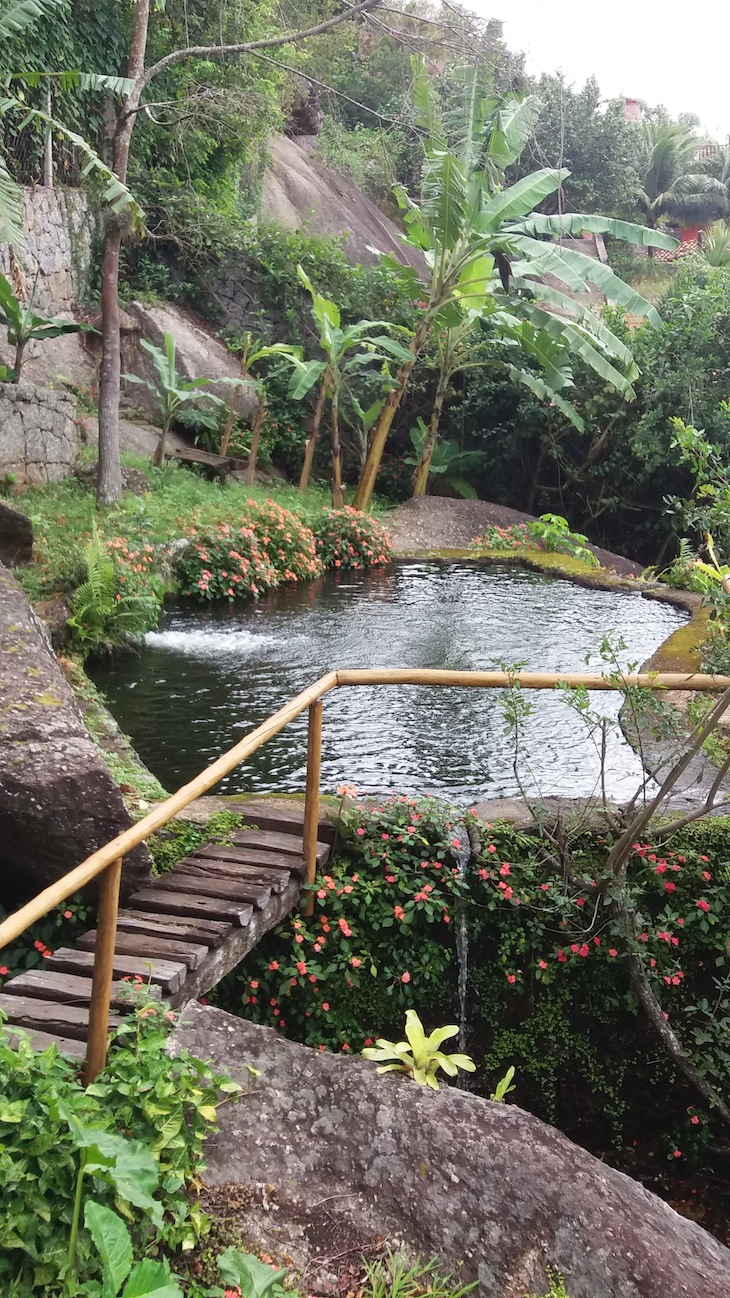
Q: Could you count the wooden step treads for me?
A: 12